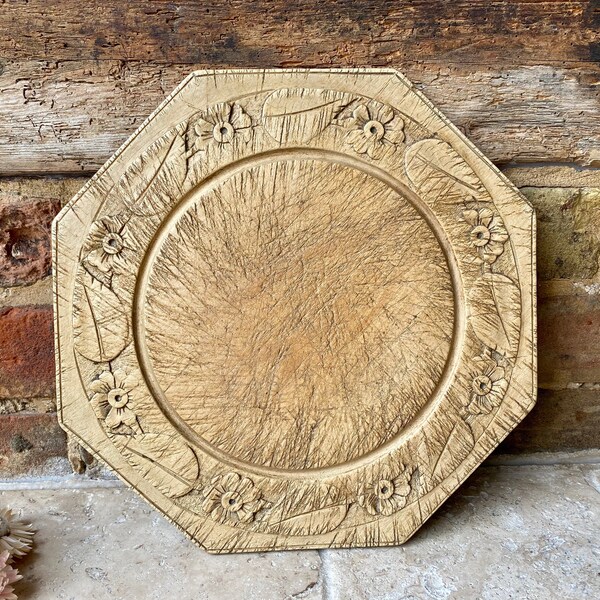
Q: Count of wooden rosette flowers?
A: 8